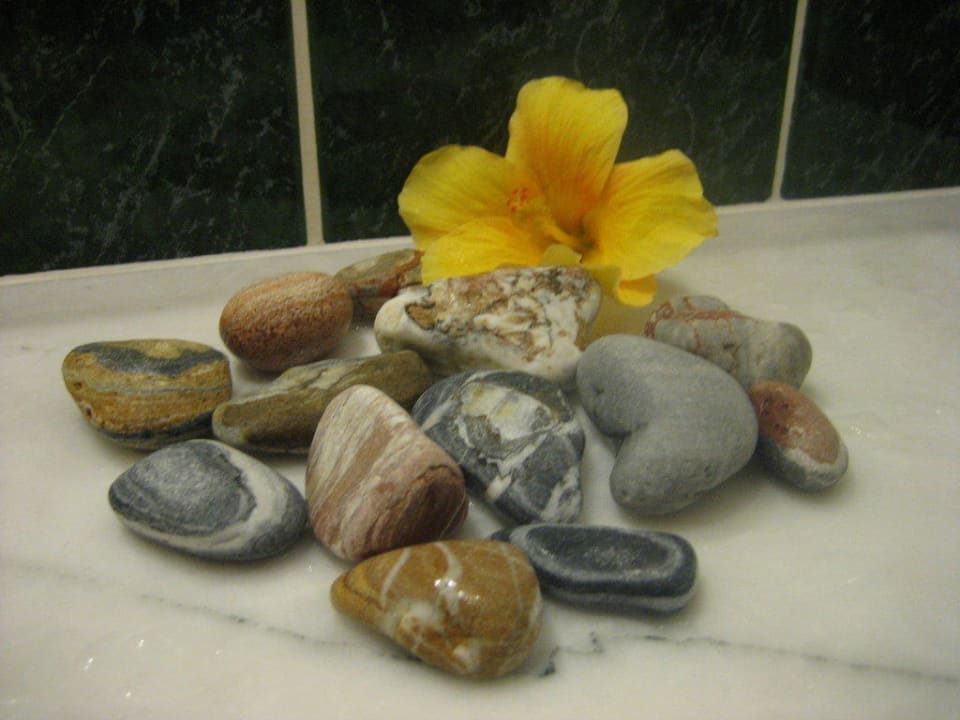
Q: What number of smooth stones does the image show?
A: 13